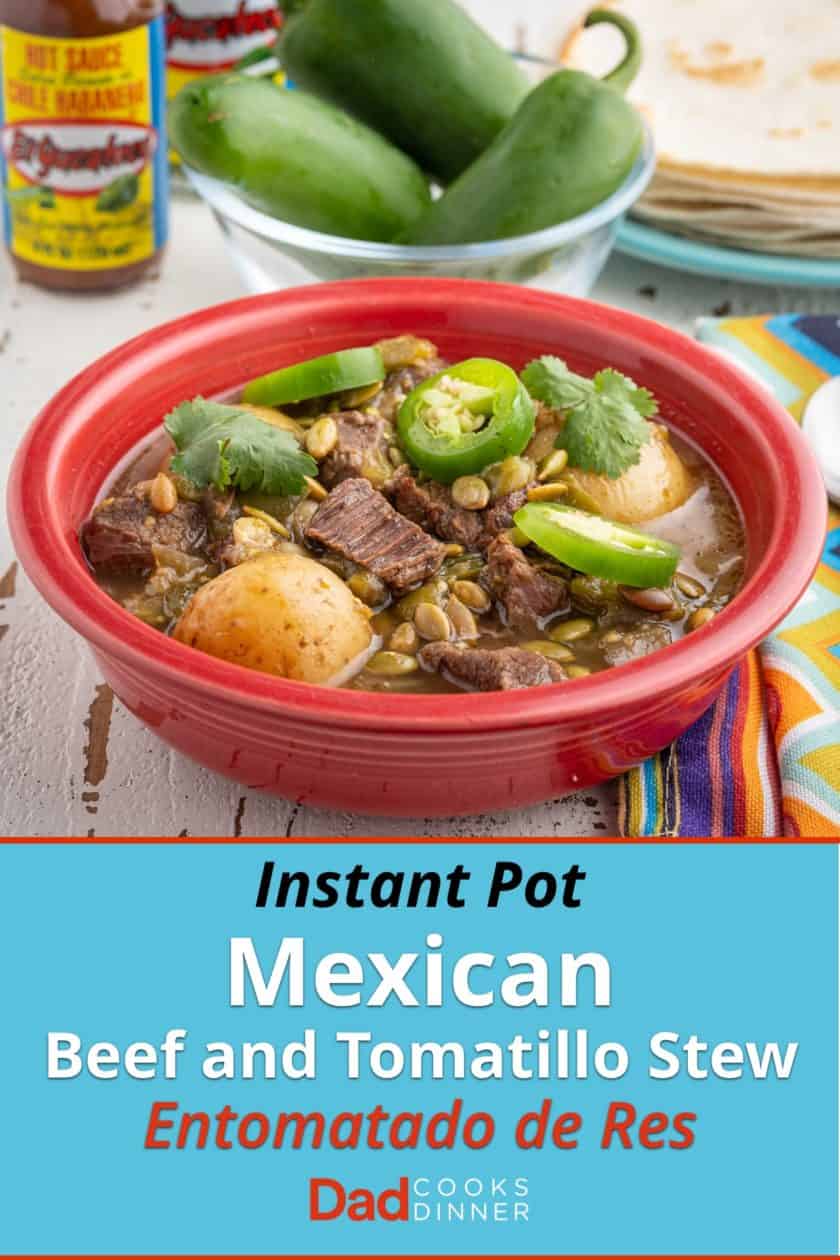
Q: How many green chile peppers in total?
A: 3